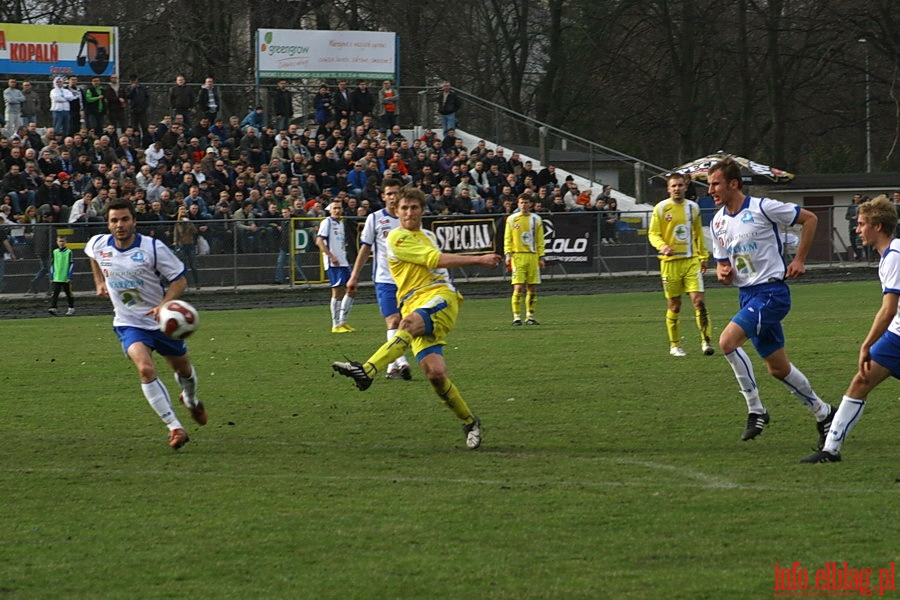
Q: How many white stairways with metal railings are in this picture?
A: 1